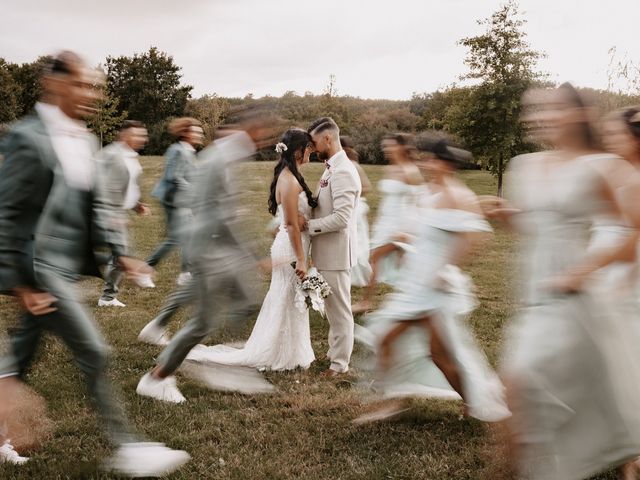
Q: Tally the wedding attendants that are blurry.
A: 9